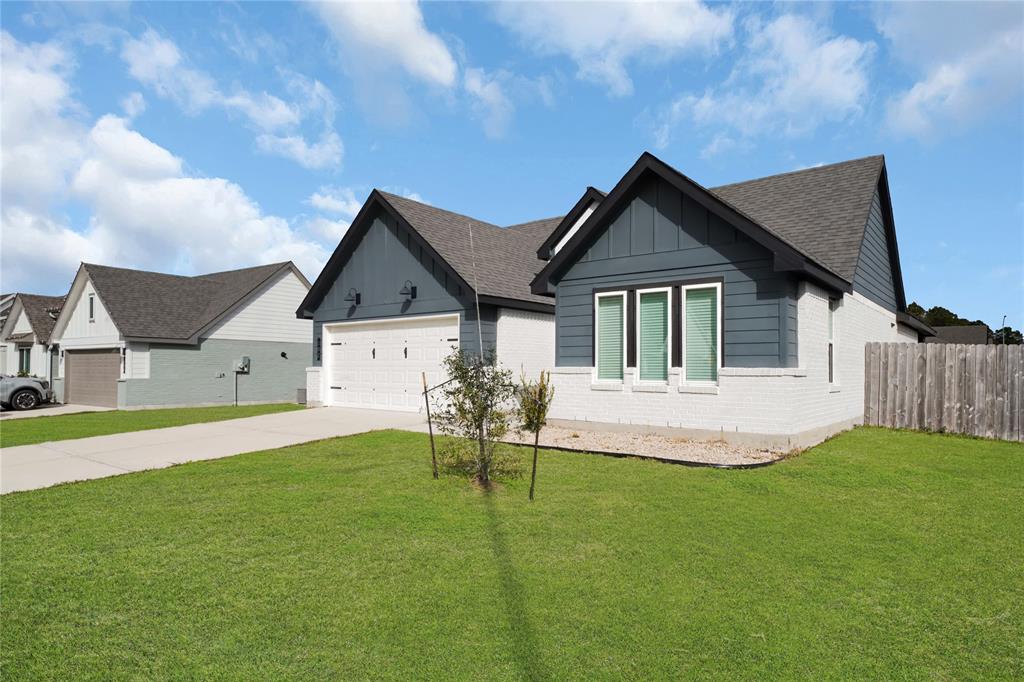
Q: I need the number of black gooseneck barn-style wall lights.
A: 2